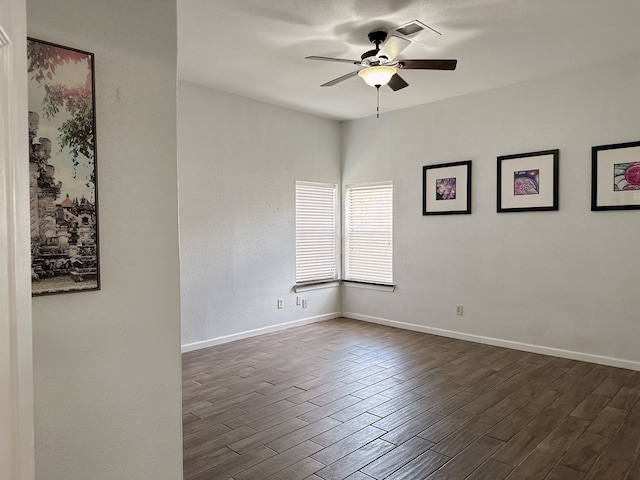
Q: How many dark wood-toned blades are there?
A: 2